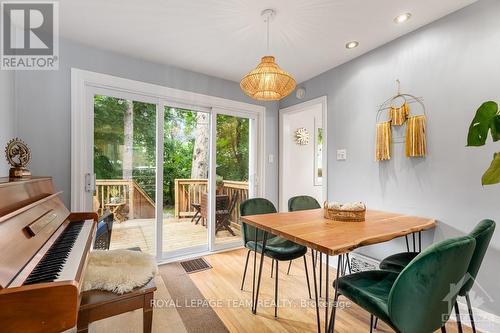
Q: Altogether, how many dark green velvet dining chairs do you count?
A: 4